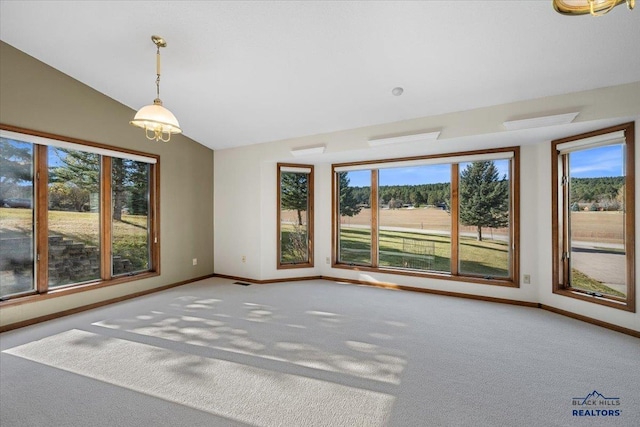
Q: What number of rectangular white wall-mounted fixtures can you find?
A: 3